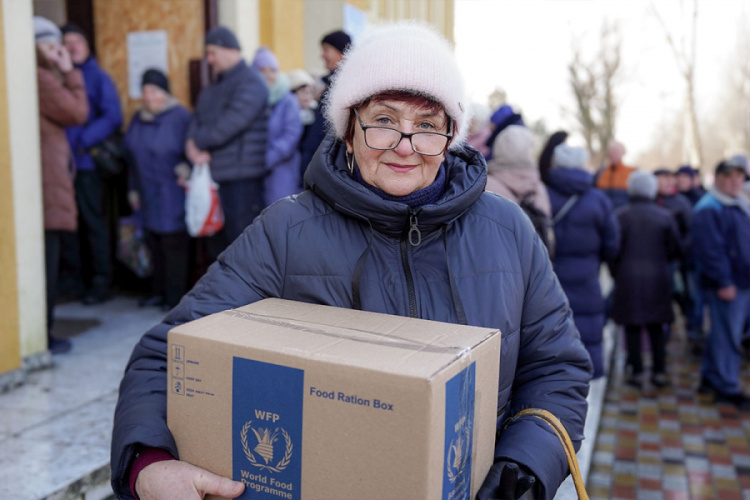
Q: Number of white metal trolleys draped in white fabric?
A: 0